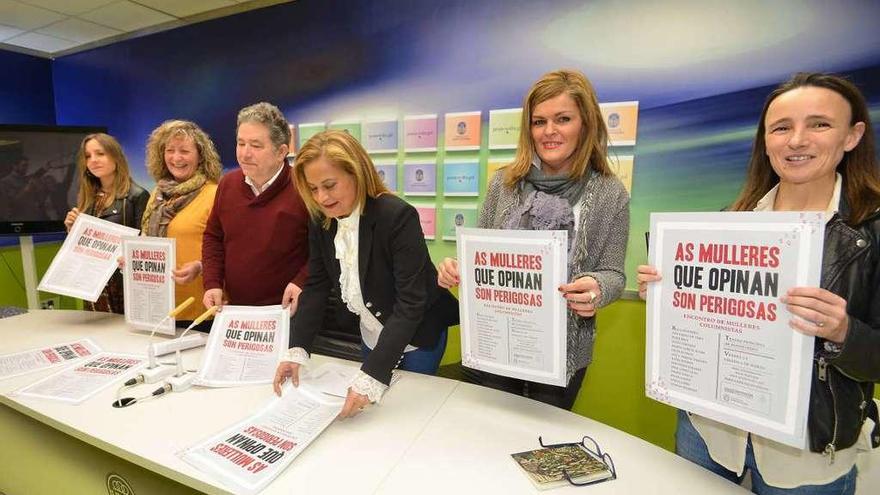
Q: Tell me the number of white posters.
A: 8